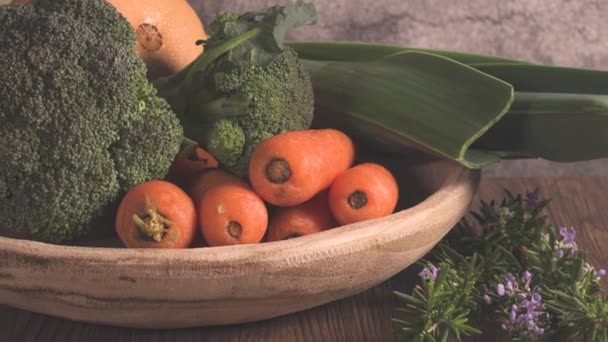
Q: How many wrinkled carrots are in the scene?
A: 0